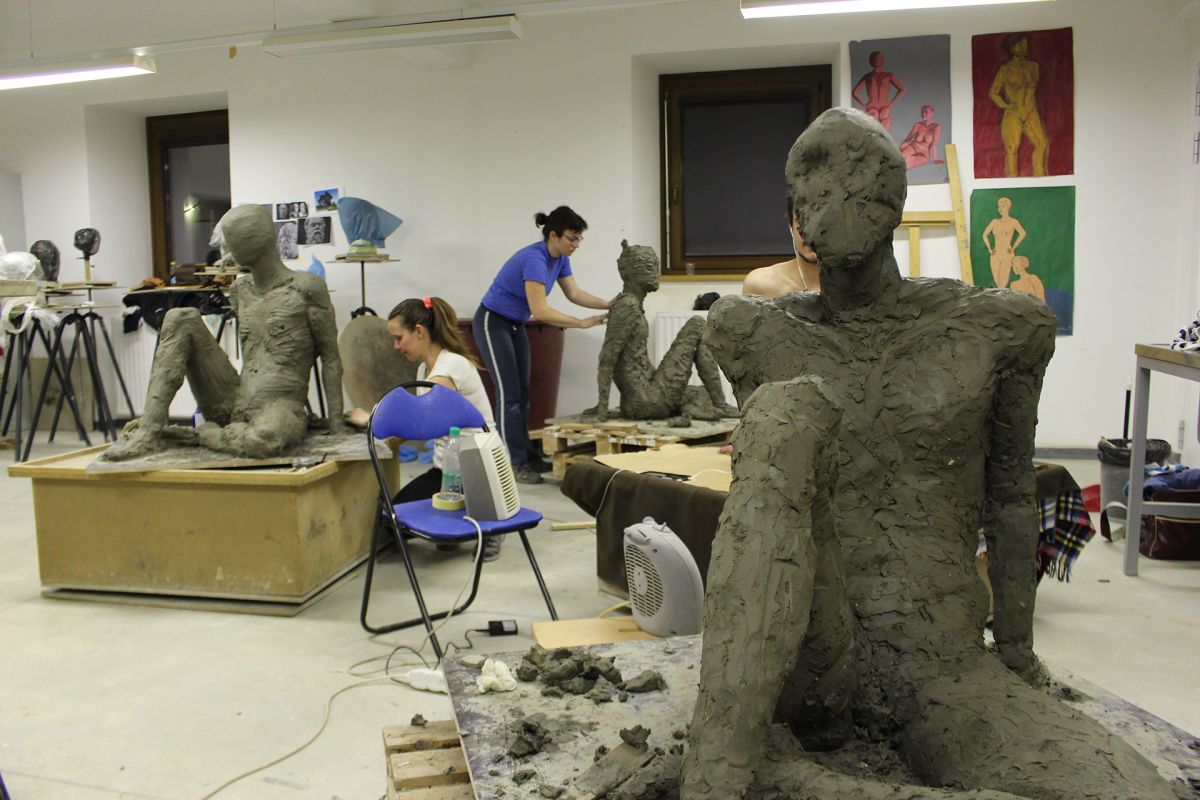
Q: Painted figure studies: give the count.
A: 3